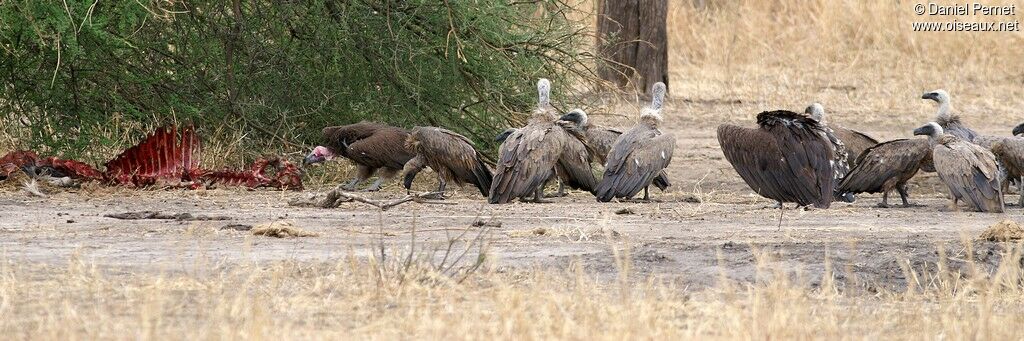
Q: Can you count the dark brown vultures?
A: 2